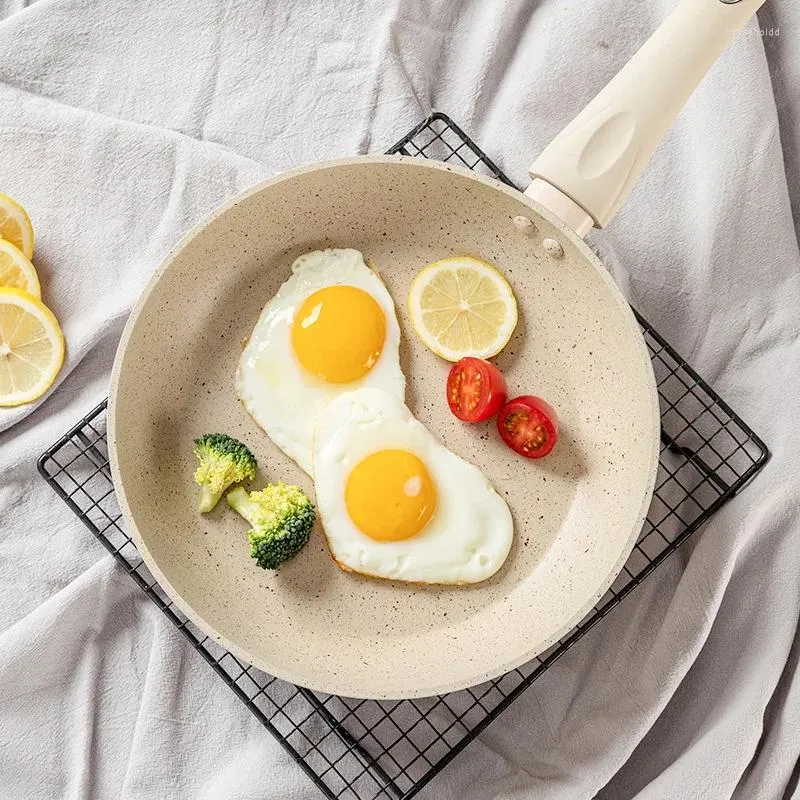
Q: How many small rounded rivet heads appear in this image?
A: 2